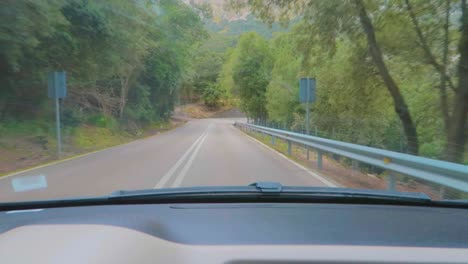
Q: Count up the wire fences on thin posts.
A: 1